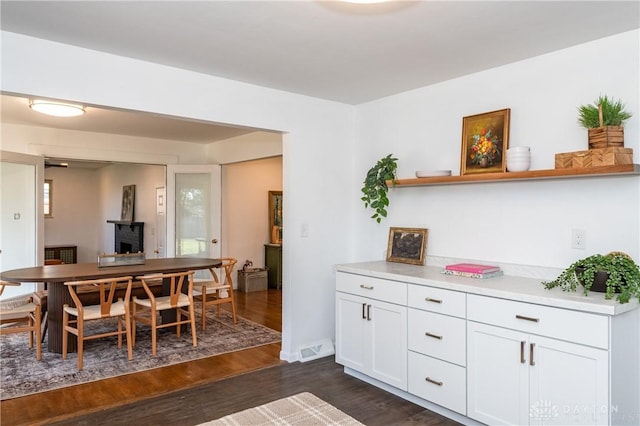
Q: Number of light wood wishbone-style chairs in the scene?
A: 4